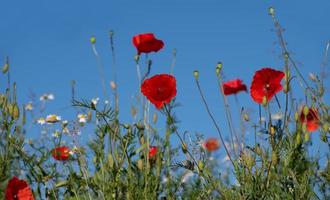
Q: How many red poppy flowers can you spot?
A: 9